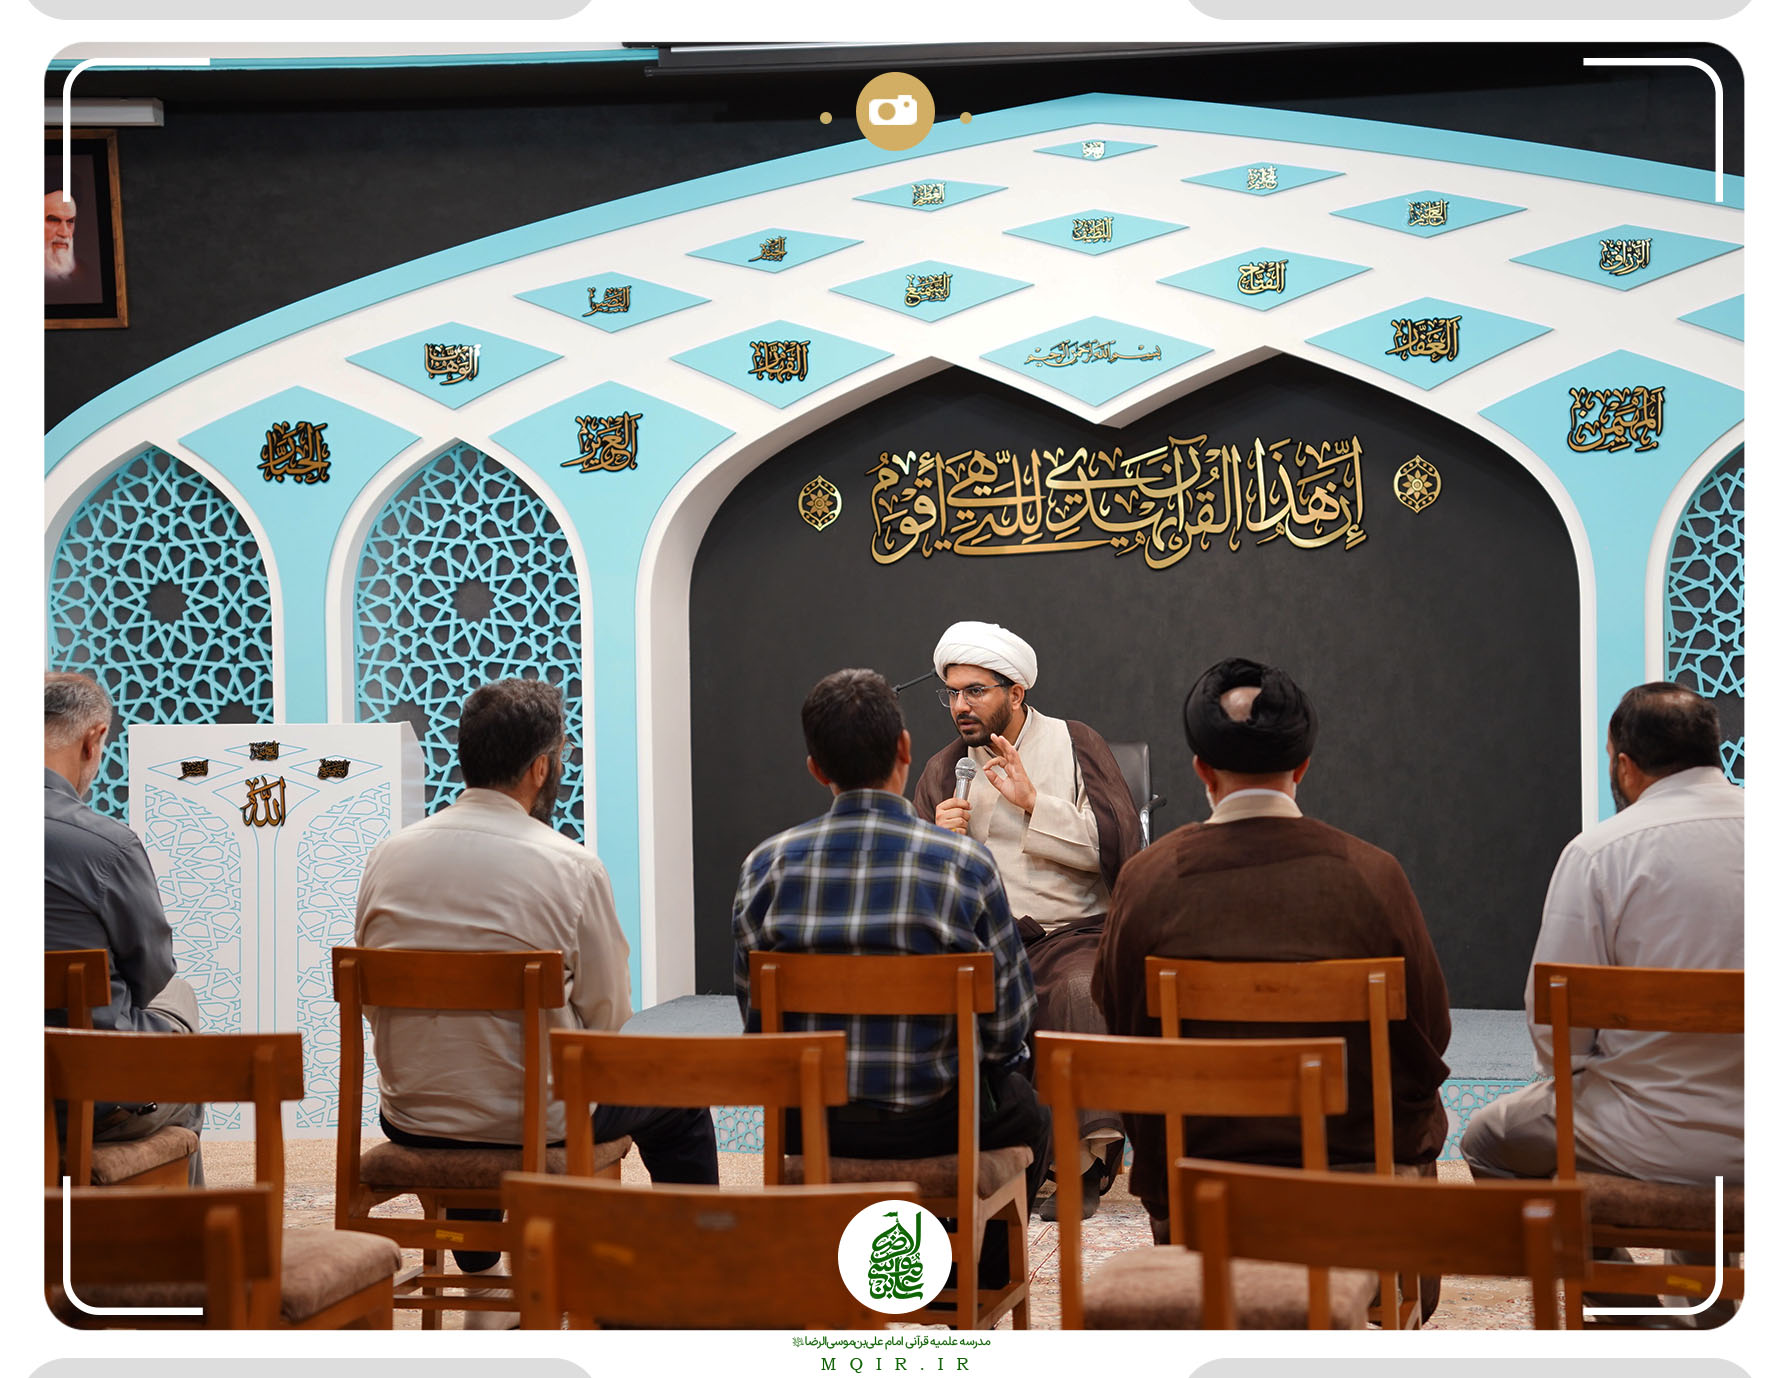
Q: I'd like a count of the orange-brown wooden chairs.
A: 11